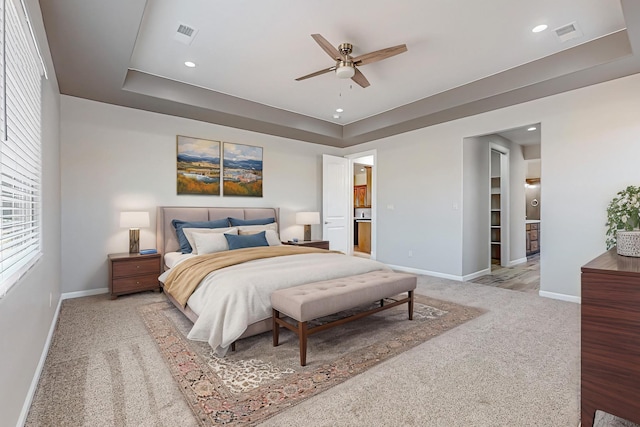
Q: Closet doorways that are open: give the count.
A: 1